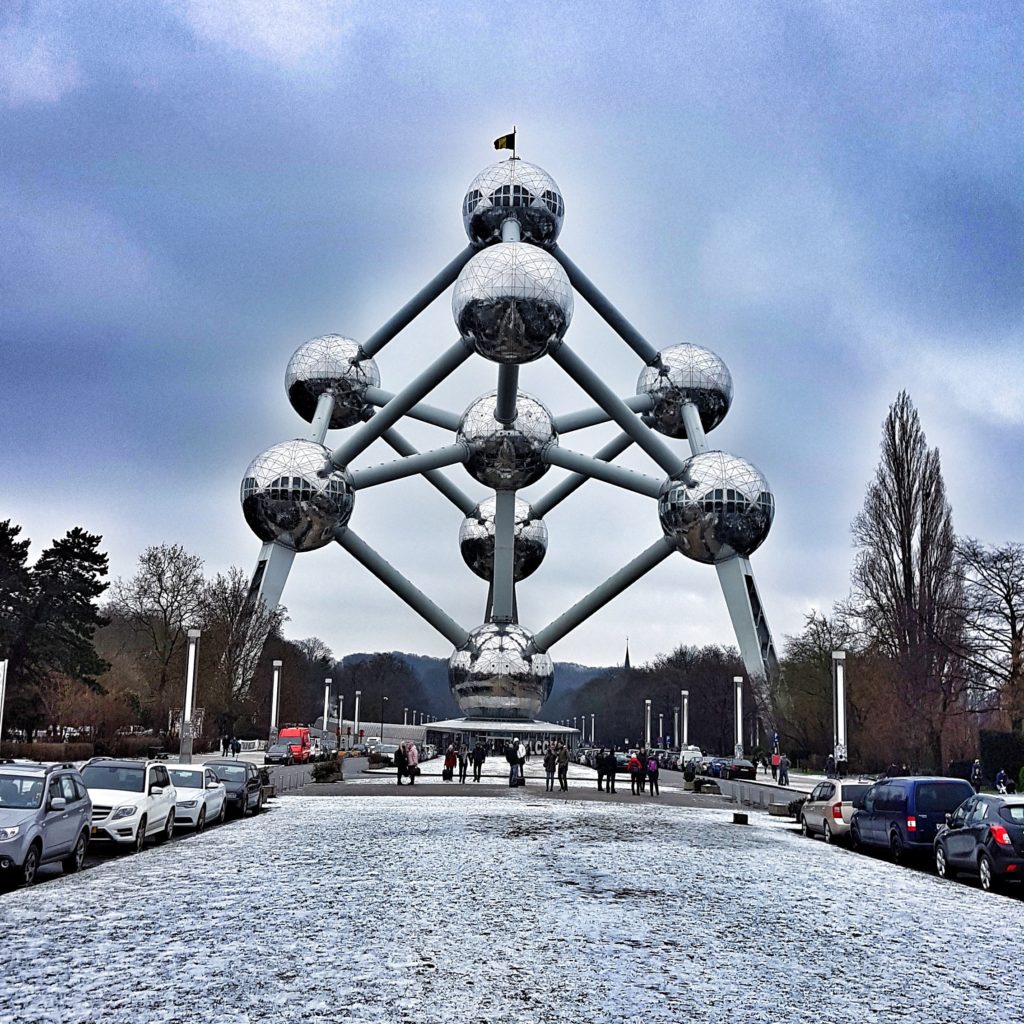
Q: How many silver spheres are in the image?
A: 9